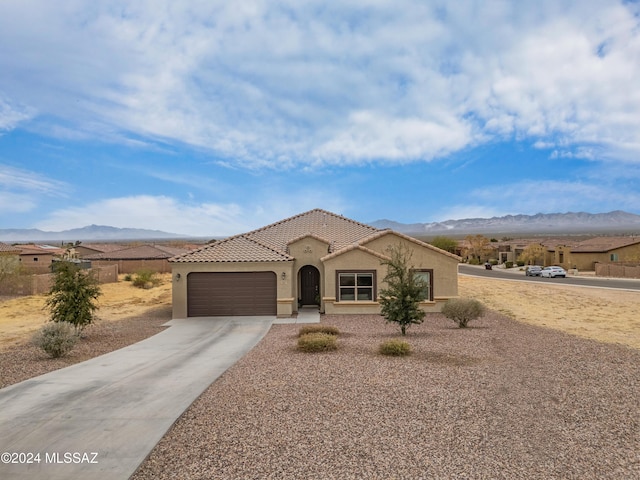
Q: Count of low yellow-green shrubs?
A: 3